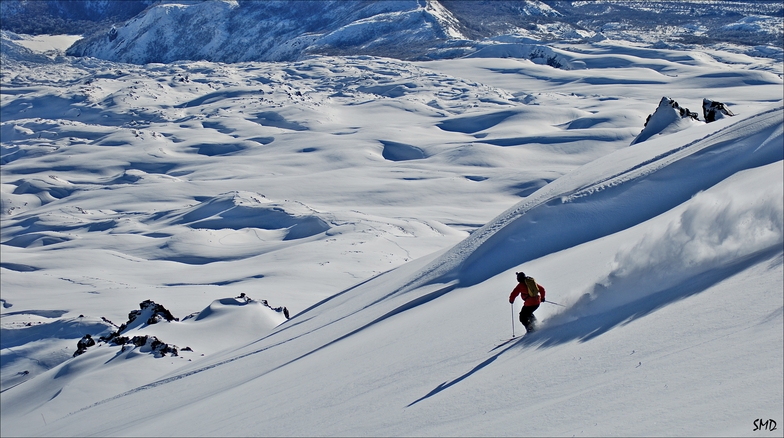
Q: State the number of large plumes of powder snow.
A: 1